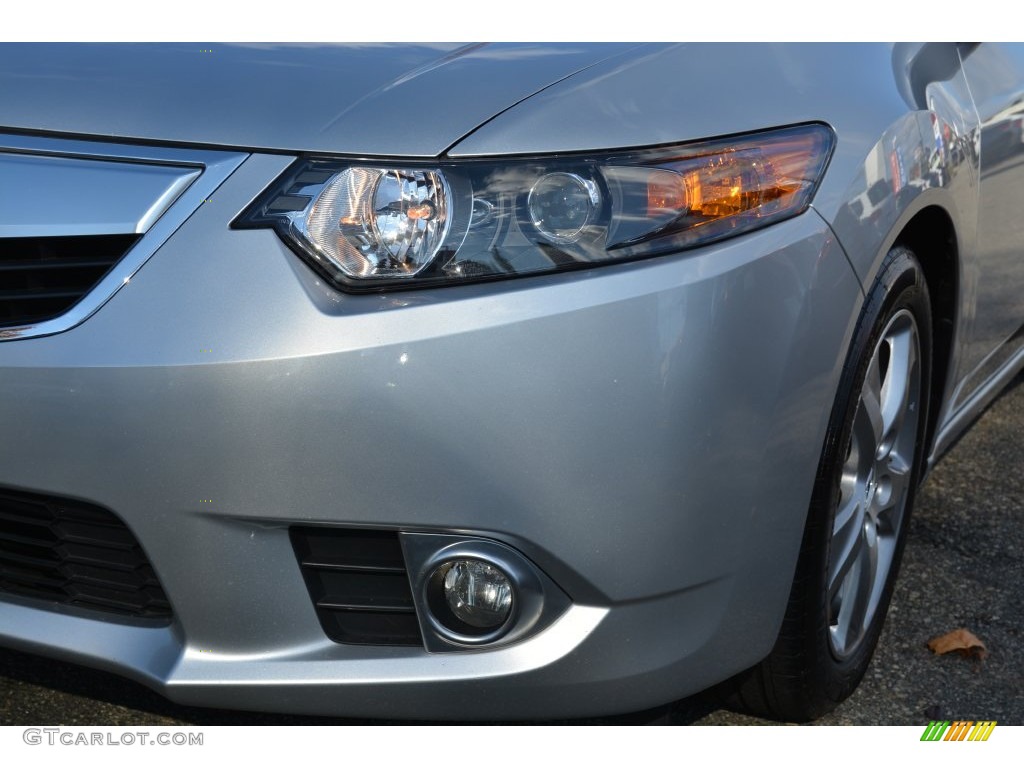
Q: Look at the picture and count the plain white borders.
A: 2